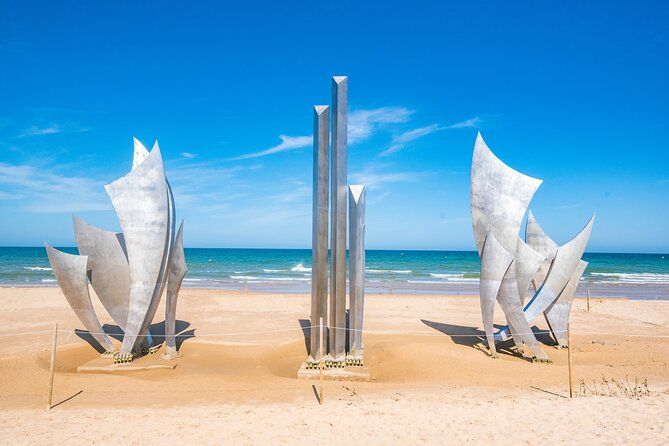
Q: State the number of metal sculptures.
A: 3